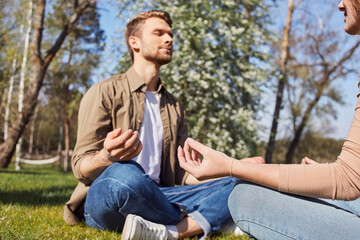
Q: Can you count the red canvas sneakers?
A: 0